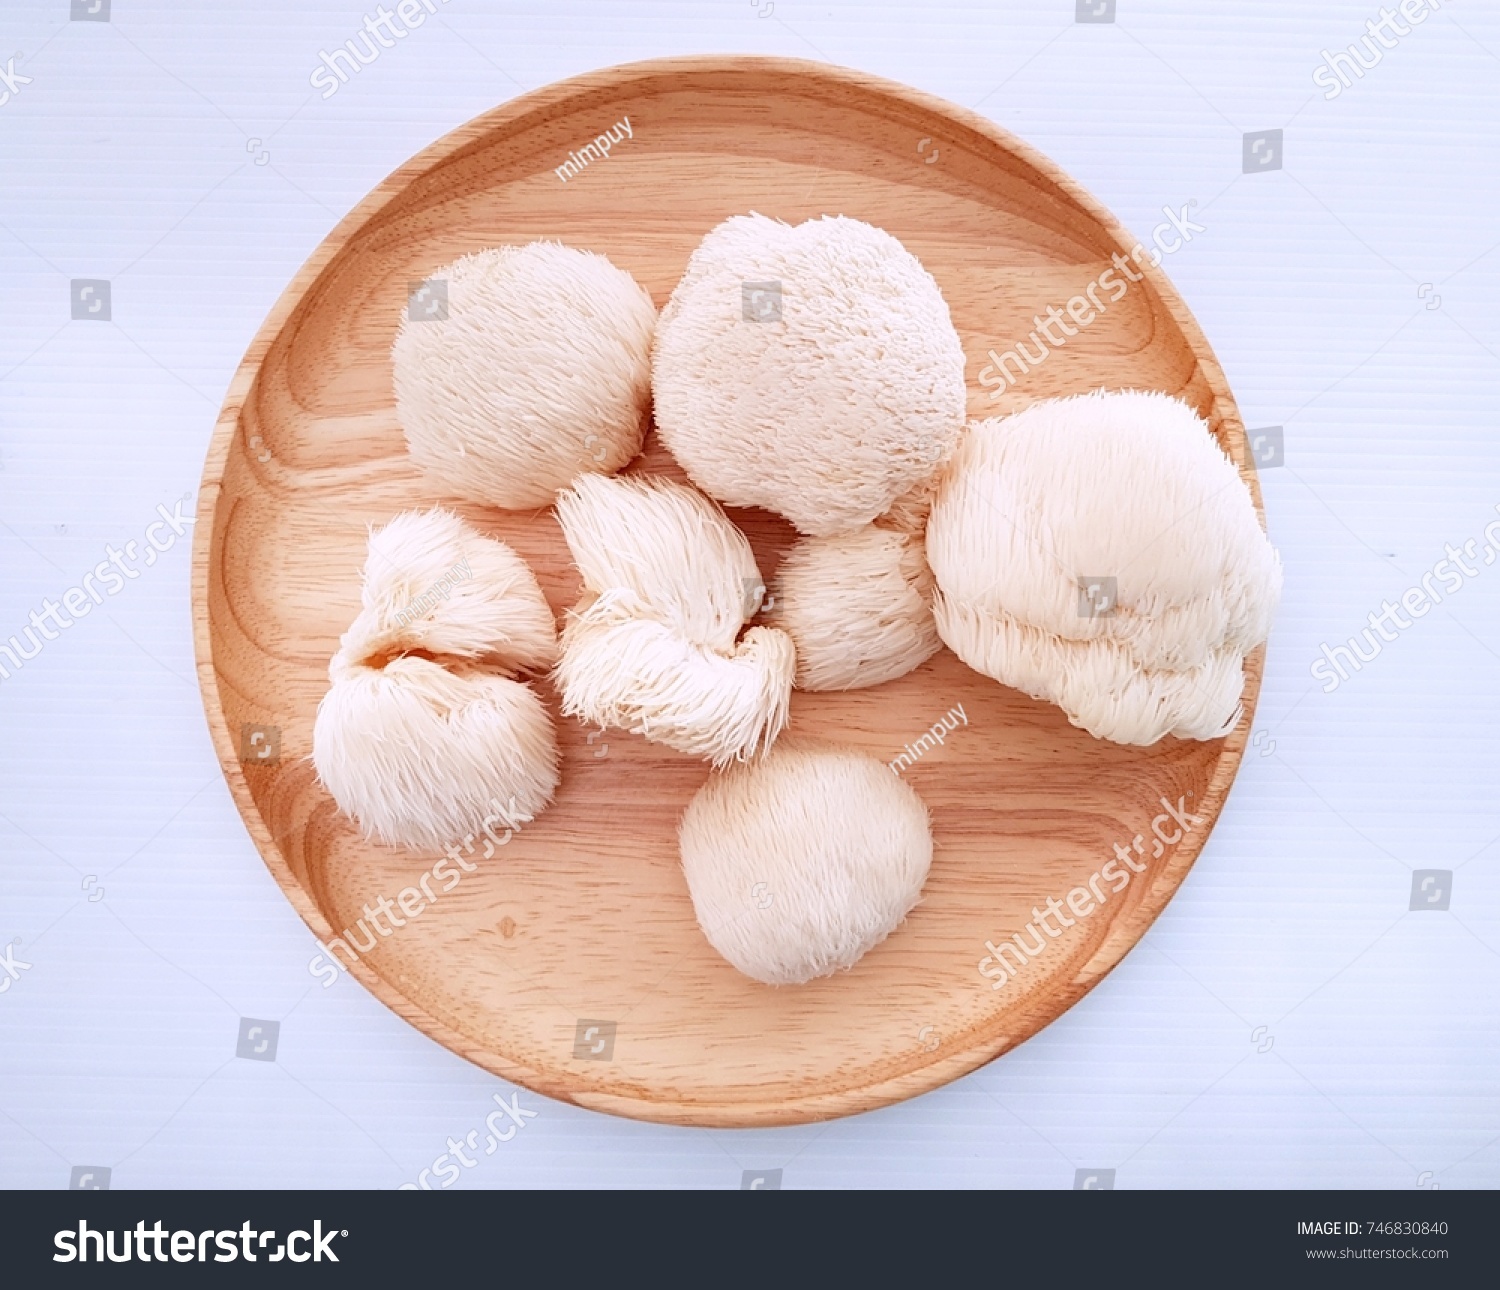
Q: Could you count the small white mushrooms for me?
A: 7